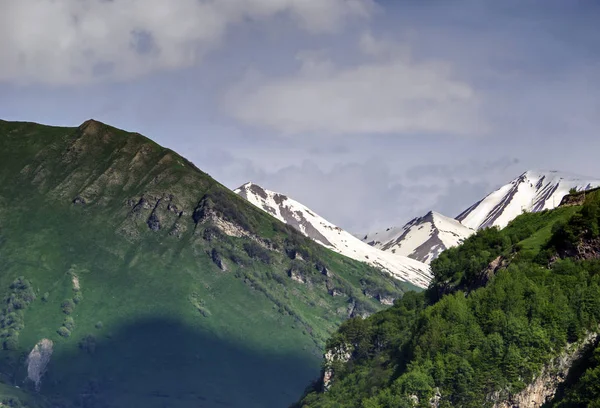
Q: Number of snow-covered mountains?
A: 3